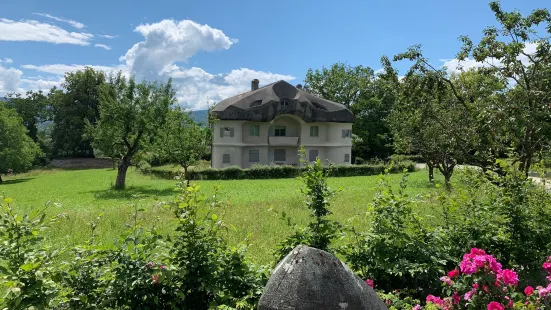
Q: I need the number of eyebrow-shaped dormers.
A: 2